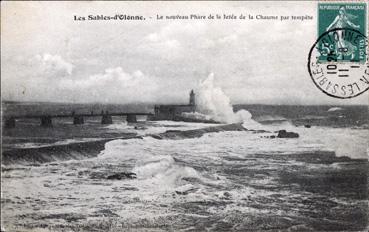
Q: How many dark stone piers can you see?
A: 5